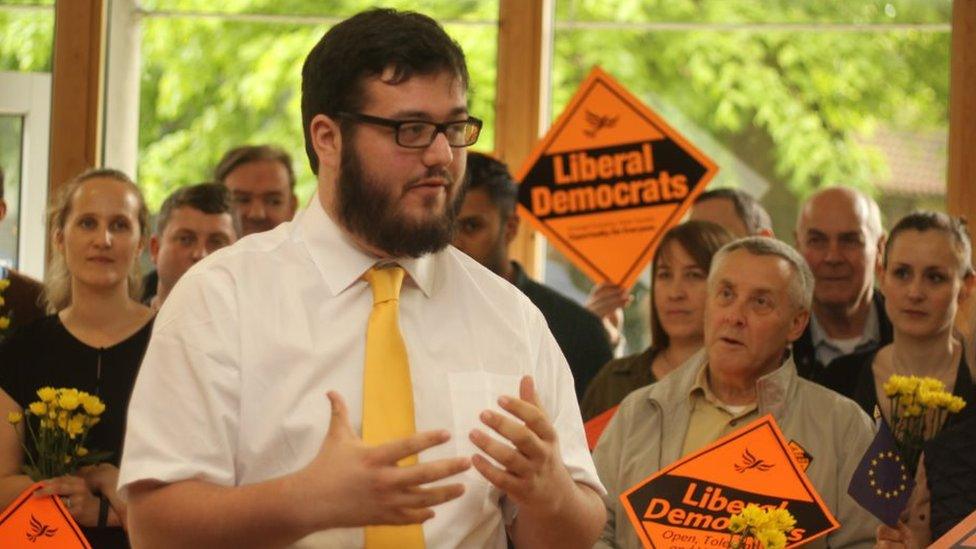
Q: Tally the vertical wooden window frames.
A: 3